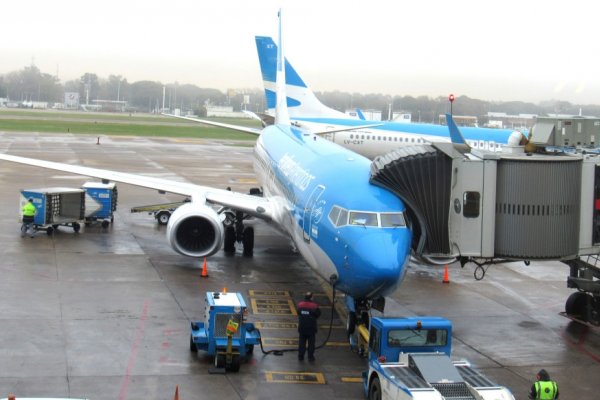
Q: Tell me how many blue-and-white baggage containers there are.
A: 2